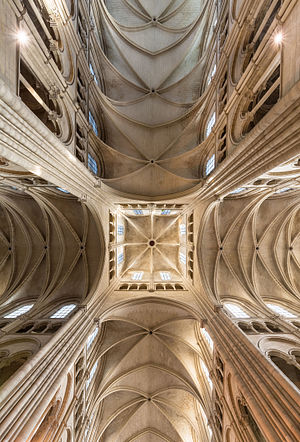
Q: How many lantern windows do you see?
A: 8